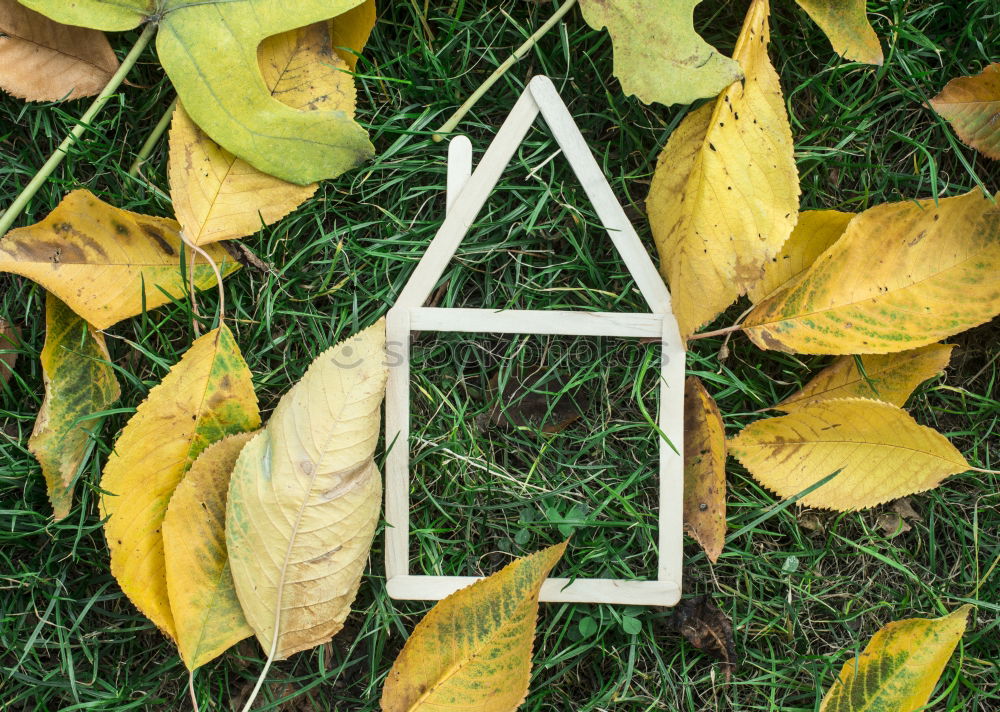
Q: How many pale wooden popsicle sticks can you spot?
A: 7